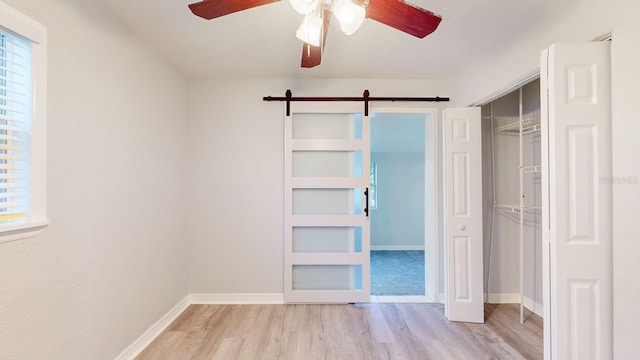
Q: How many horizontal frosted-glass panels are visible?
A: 5